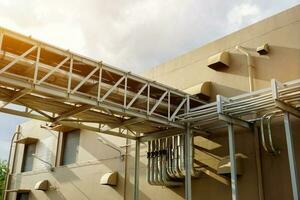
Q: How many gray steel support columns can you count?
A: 4